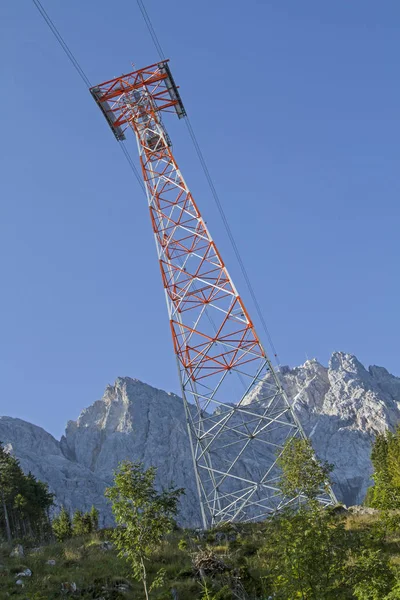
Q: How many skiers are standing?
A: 0